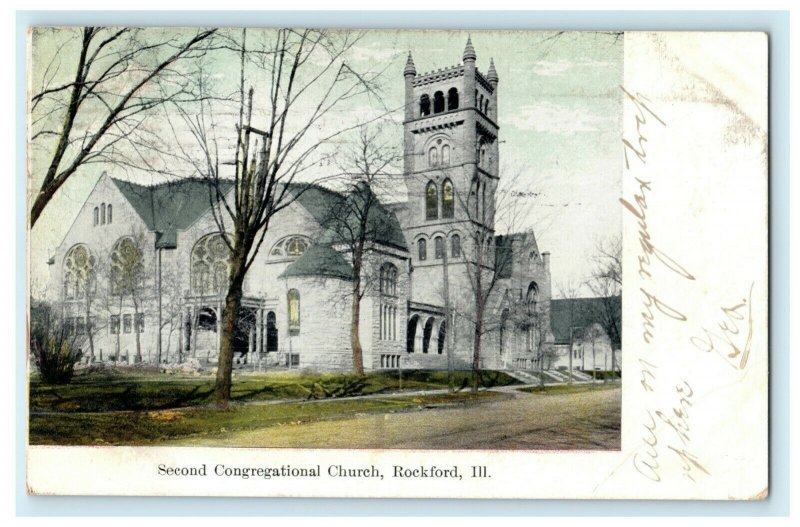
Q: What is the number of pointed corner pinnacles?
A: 3